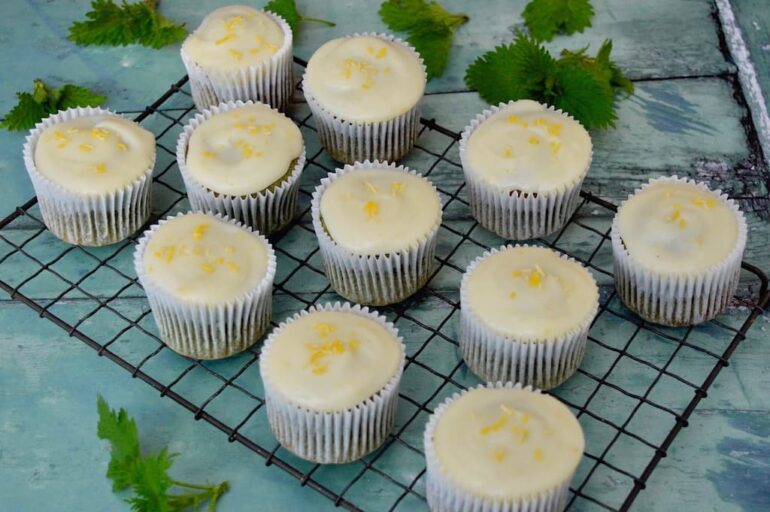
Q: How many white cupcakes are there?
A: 11